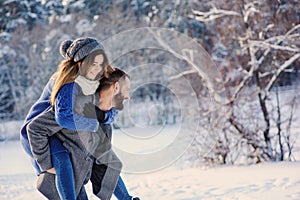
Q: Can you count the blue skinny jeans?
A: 1